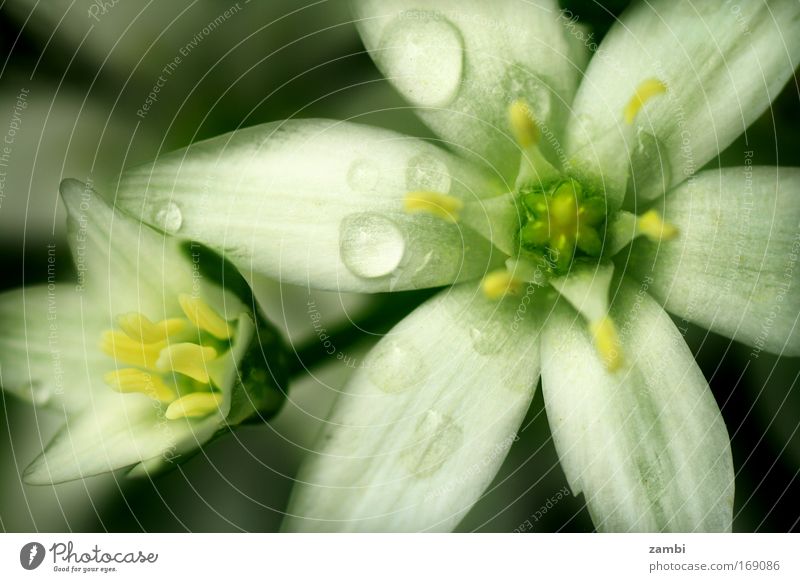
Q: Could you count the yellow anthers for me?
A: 12